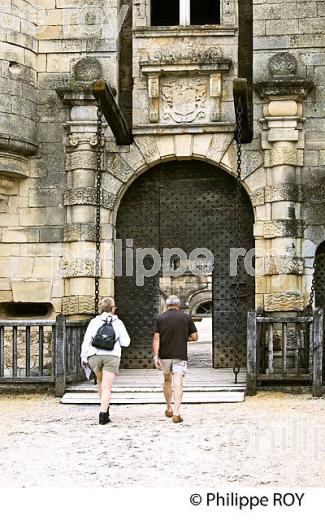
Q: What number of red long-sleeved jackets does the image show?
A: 0